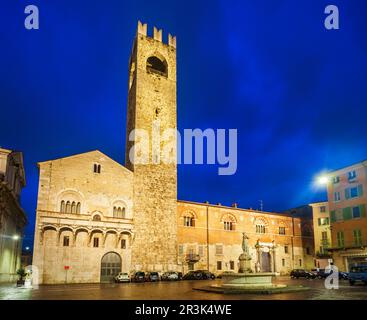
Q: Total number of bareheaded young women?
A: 0